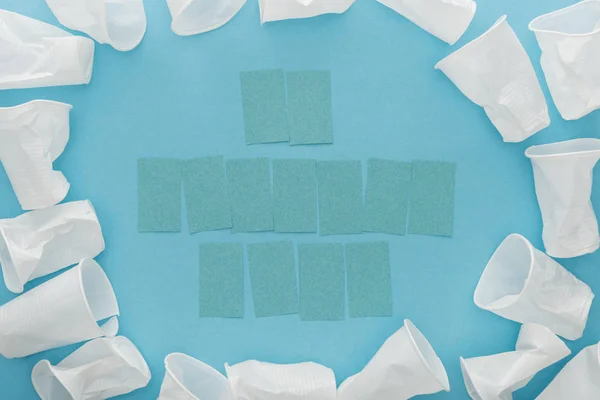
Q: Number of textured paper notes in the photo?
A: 13